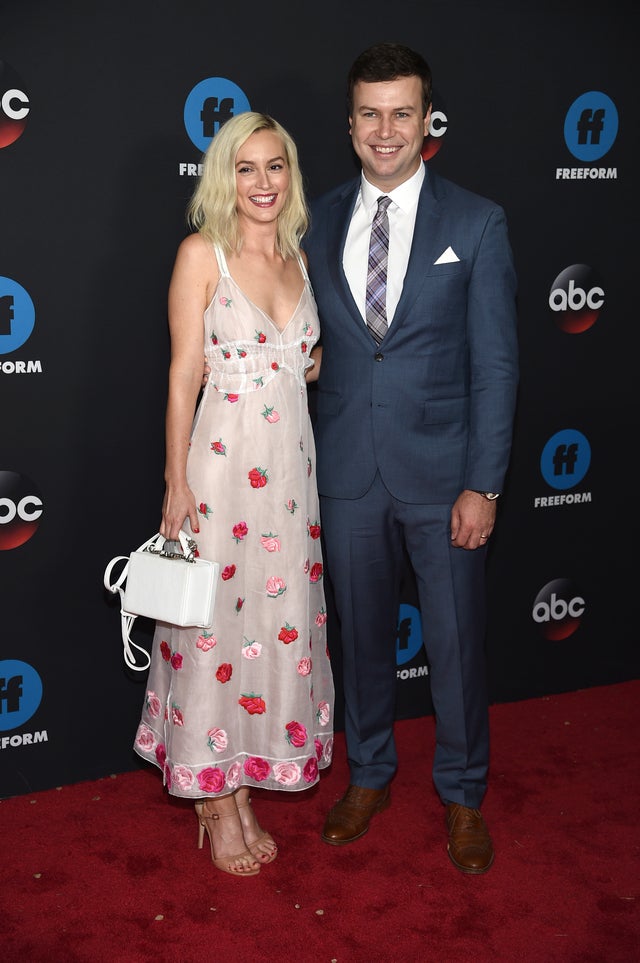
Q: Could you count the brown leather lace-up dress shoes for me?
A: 2